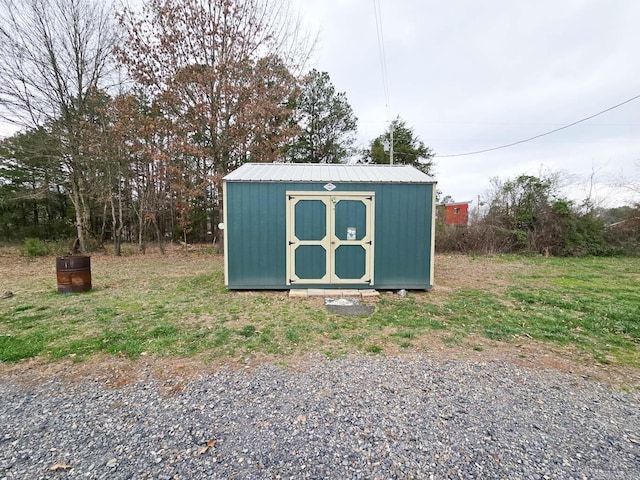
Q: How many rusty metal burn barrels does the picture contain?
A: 1